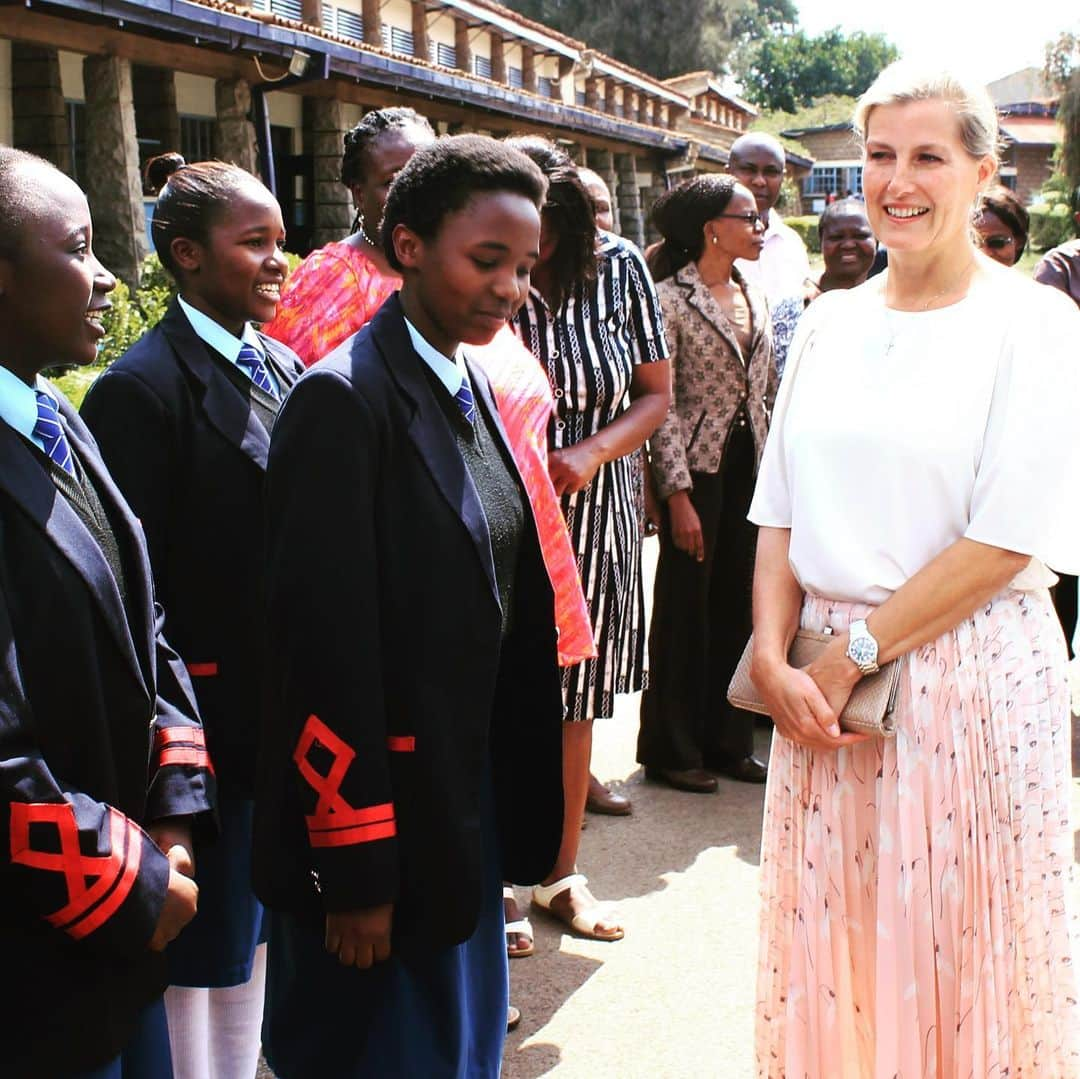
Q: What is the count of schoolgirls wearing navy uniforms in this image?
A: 3